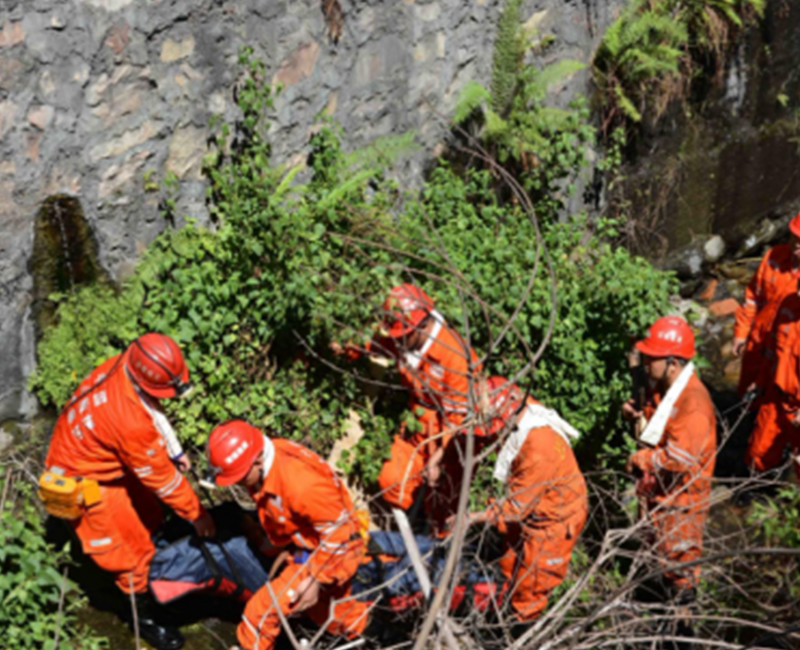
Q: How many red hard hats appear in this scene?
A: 6